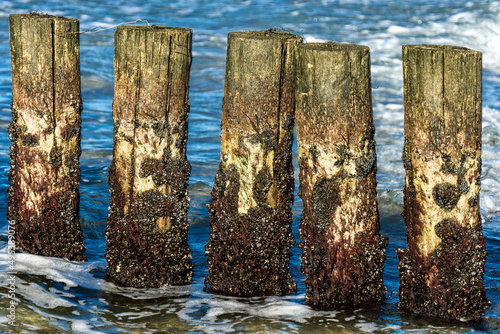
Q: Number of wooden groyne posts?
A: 5